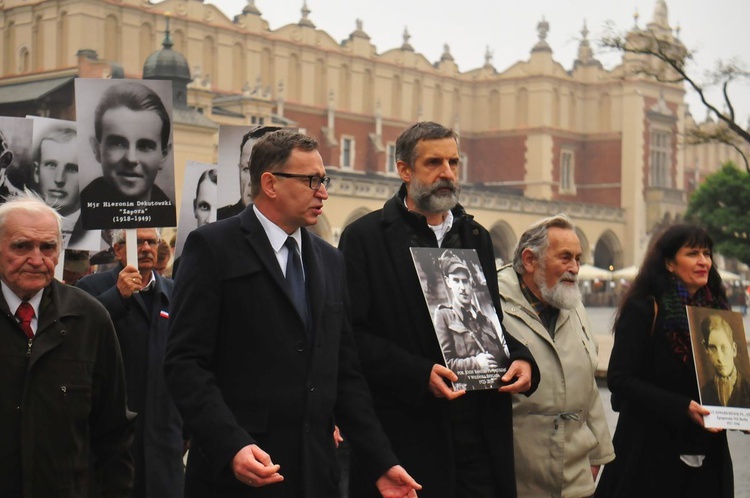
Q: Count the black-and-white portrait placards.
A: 6